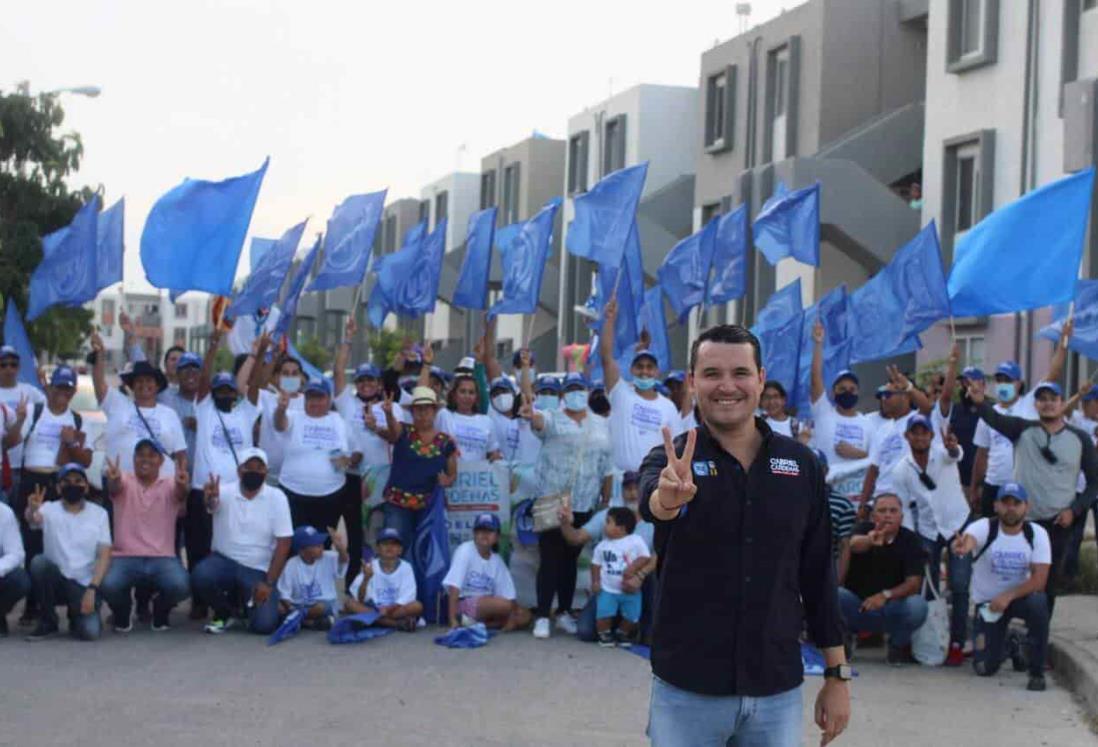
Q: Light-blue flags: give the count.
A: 2